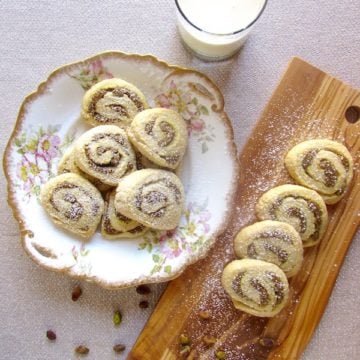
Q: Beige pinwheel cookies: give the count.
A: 11